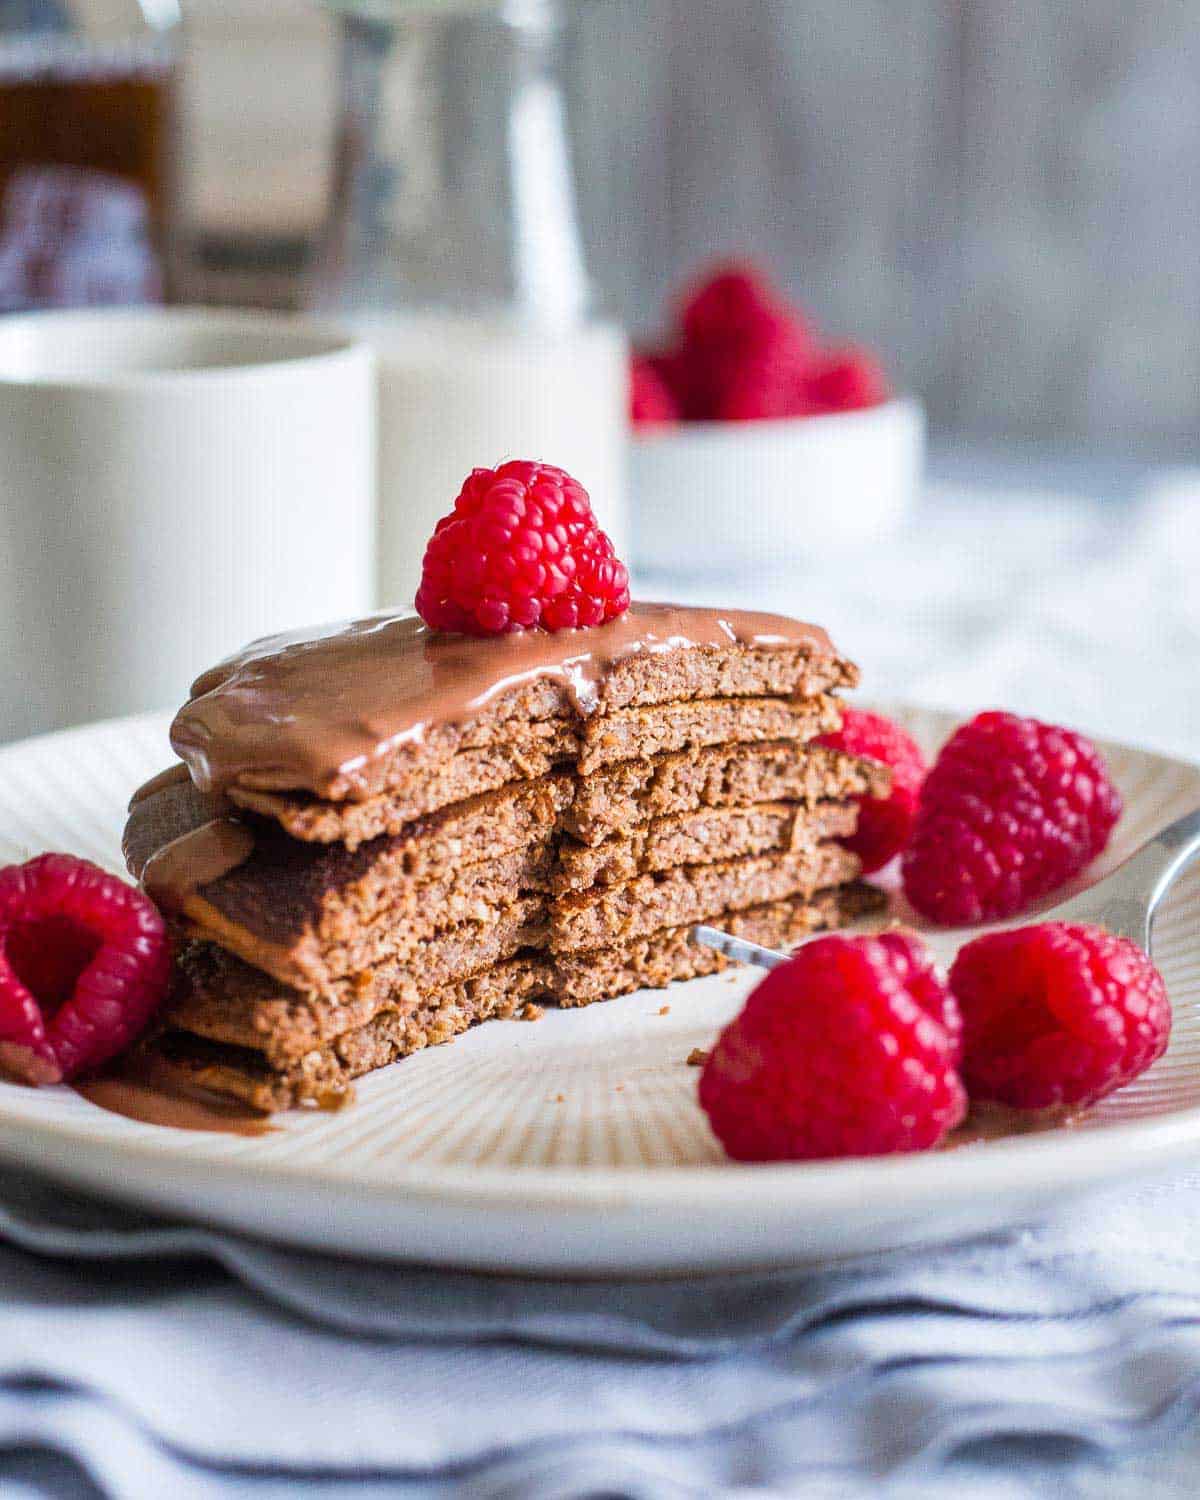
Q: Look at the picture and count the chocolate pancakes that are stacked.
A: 6